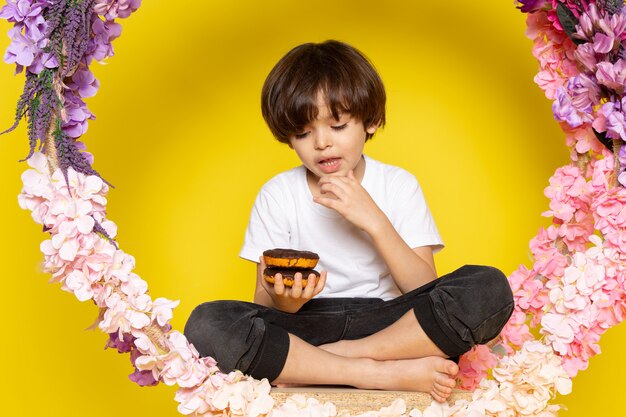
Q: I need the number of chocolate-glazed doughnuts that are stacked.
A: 2